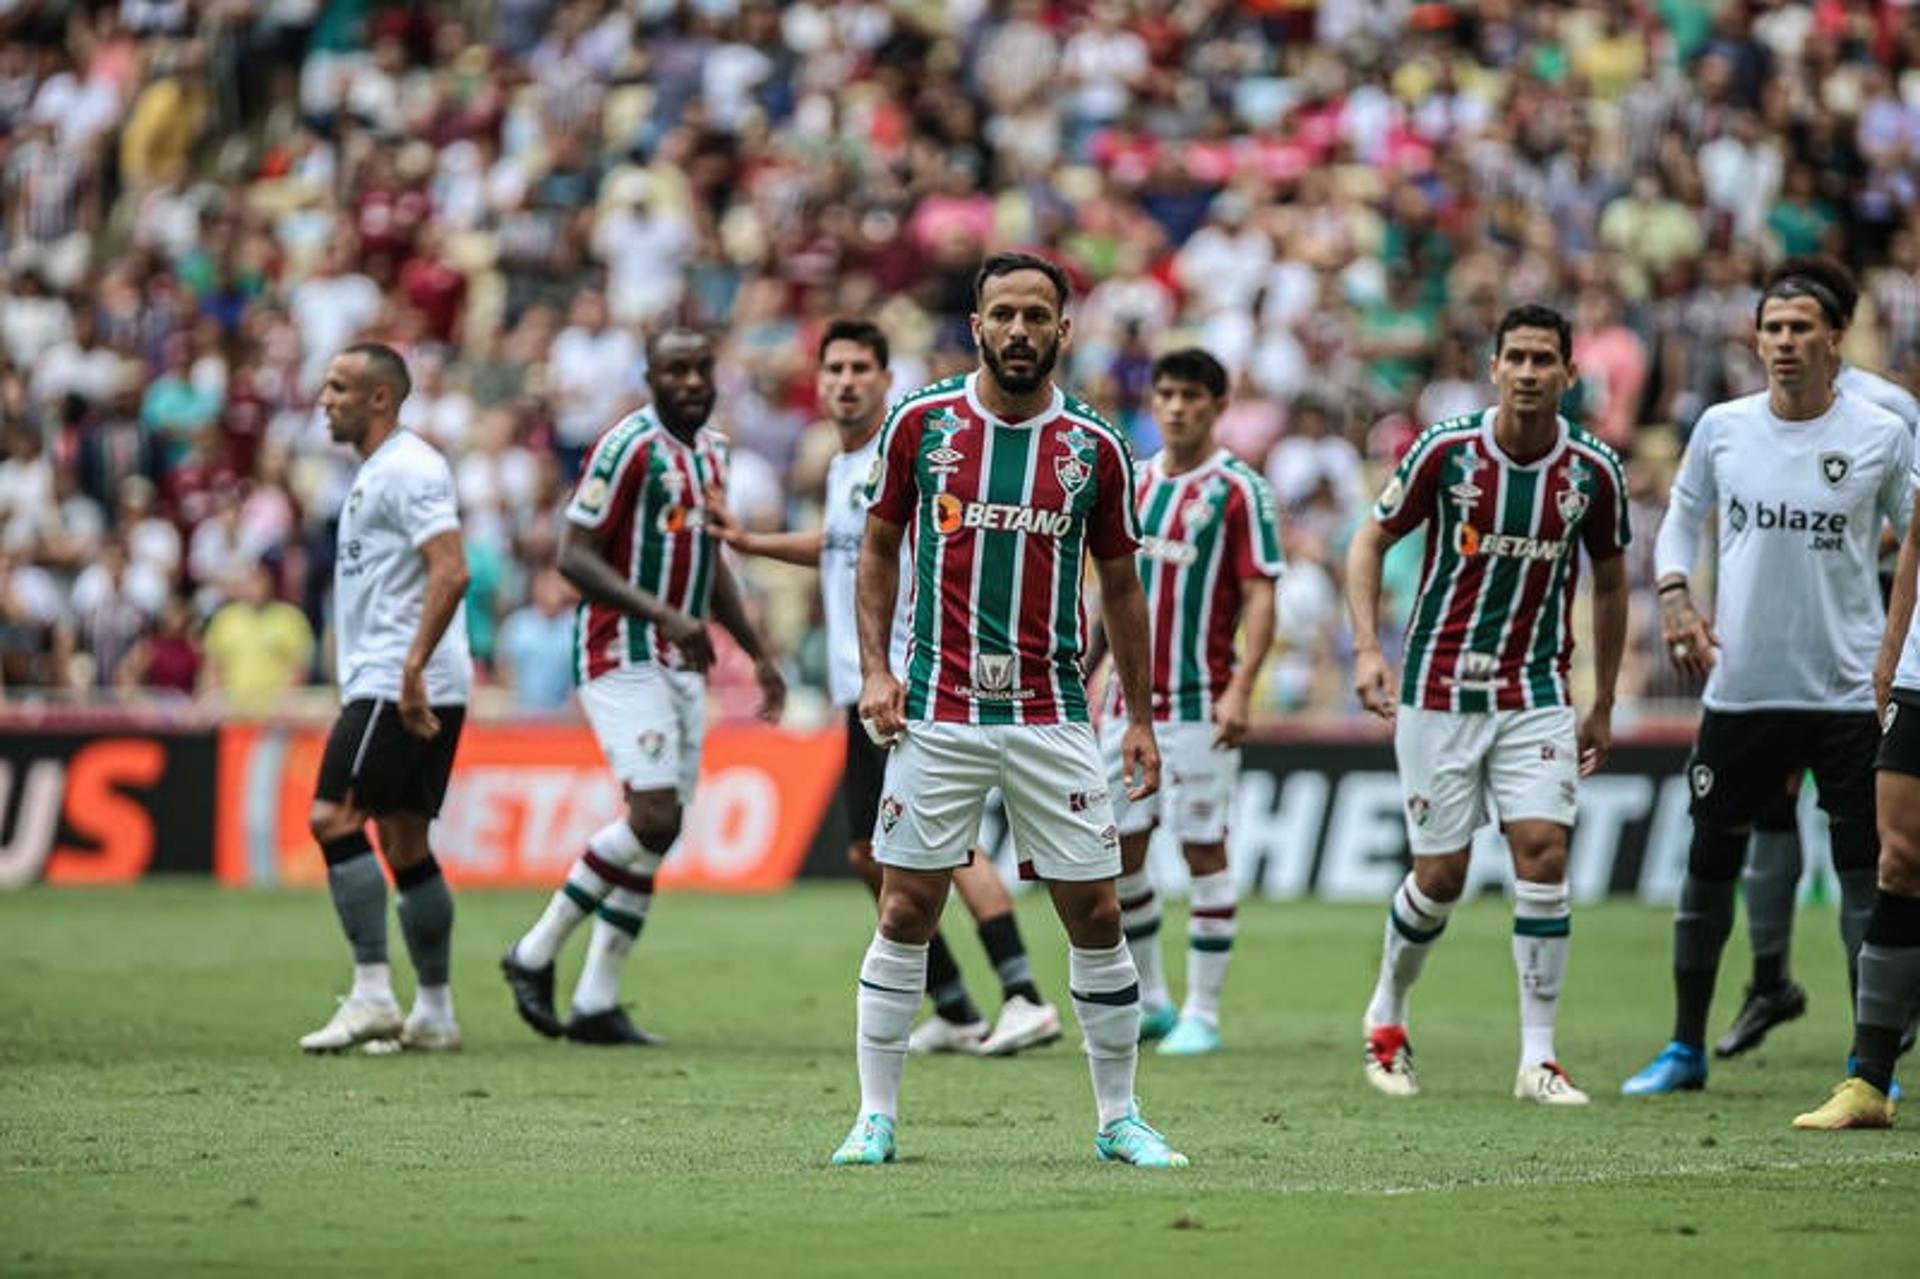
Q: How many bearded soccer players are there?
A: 3